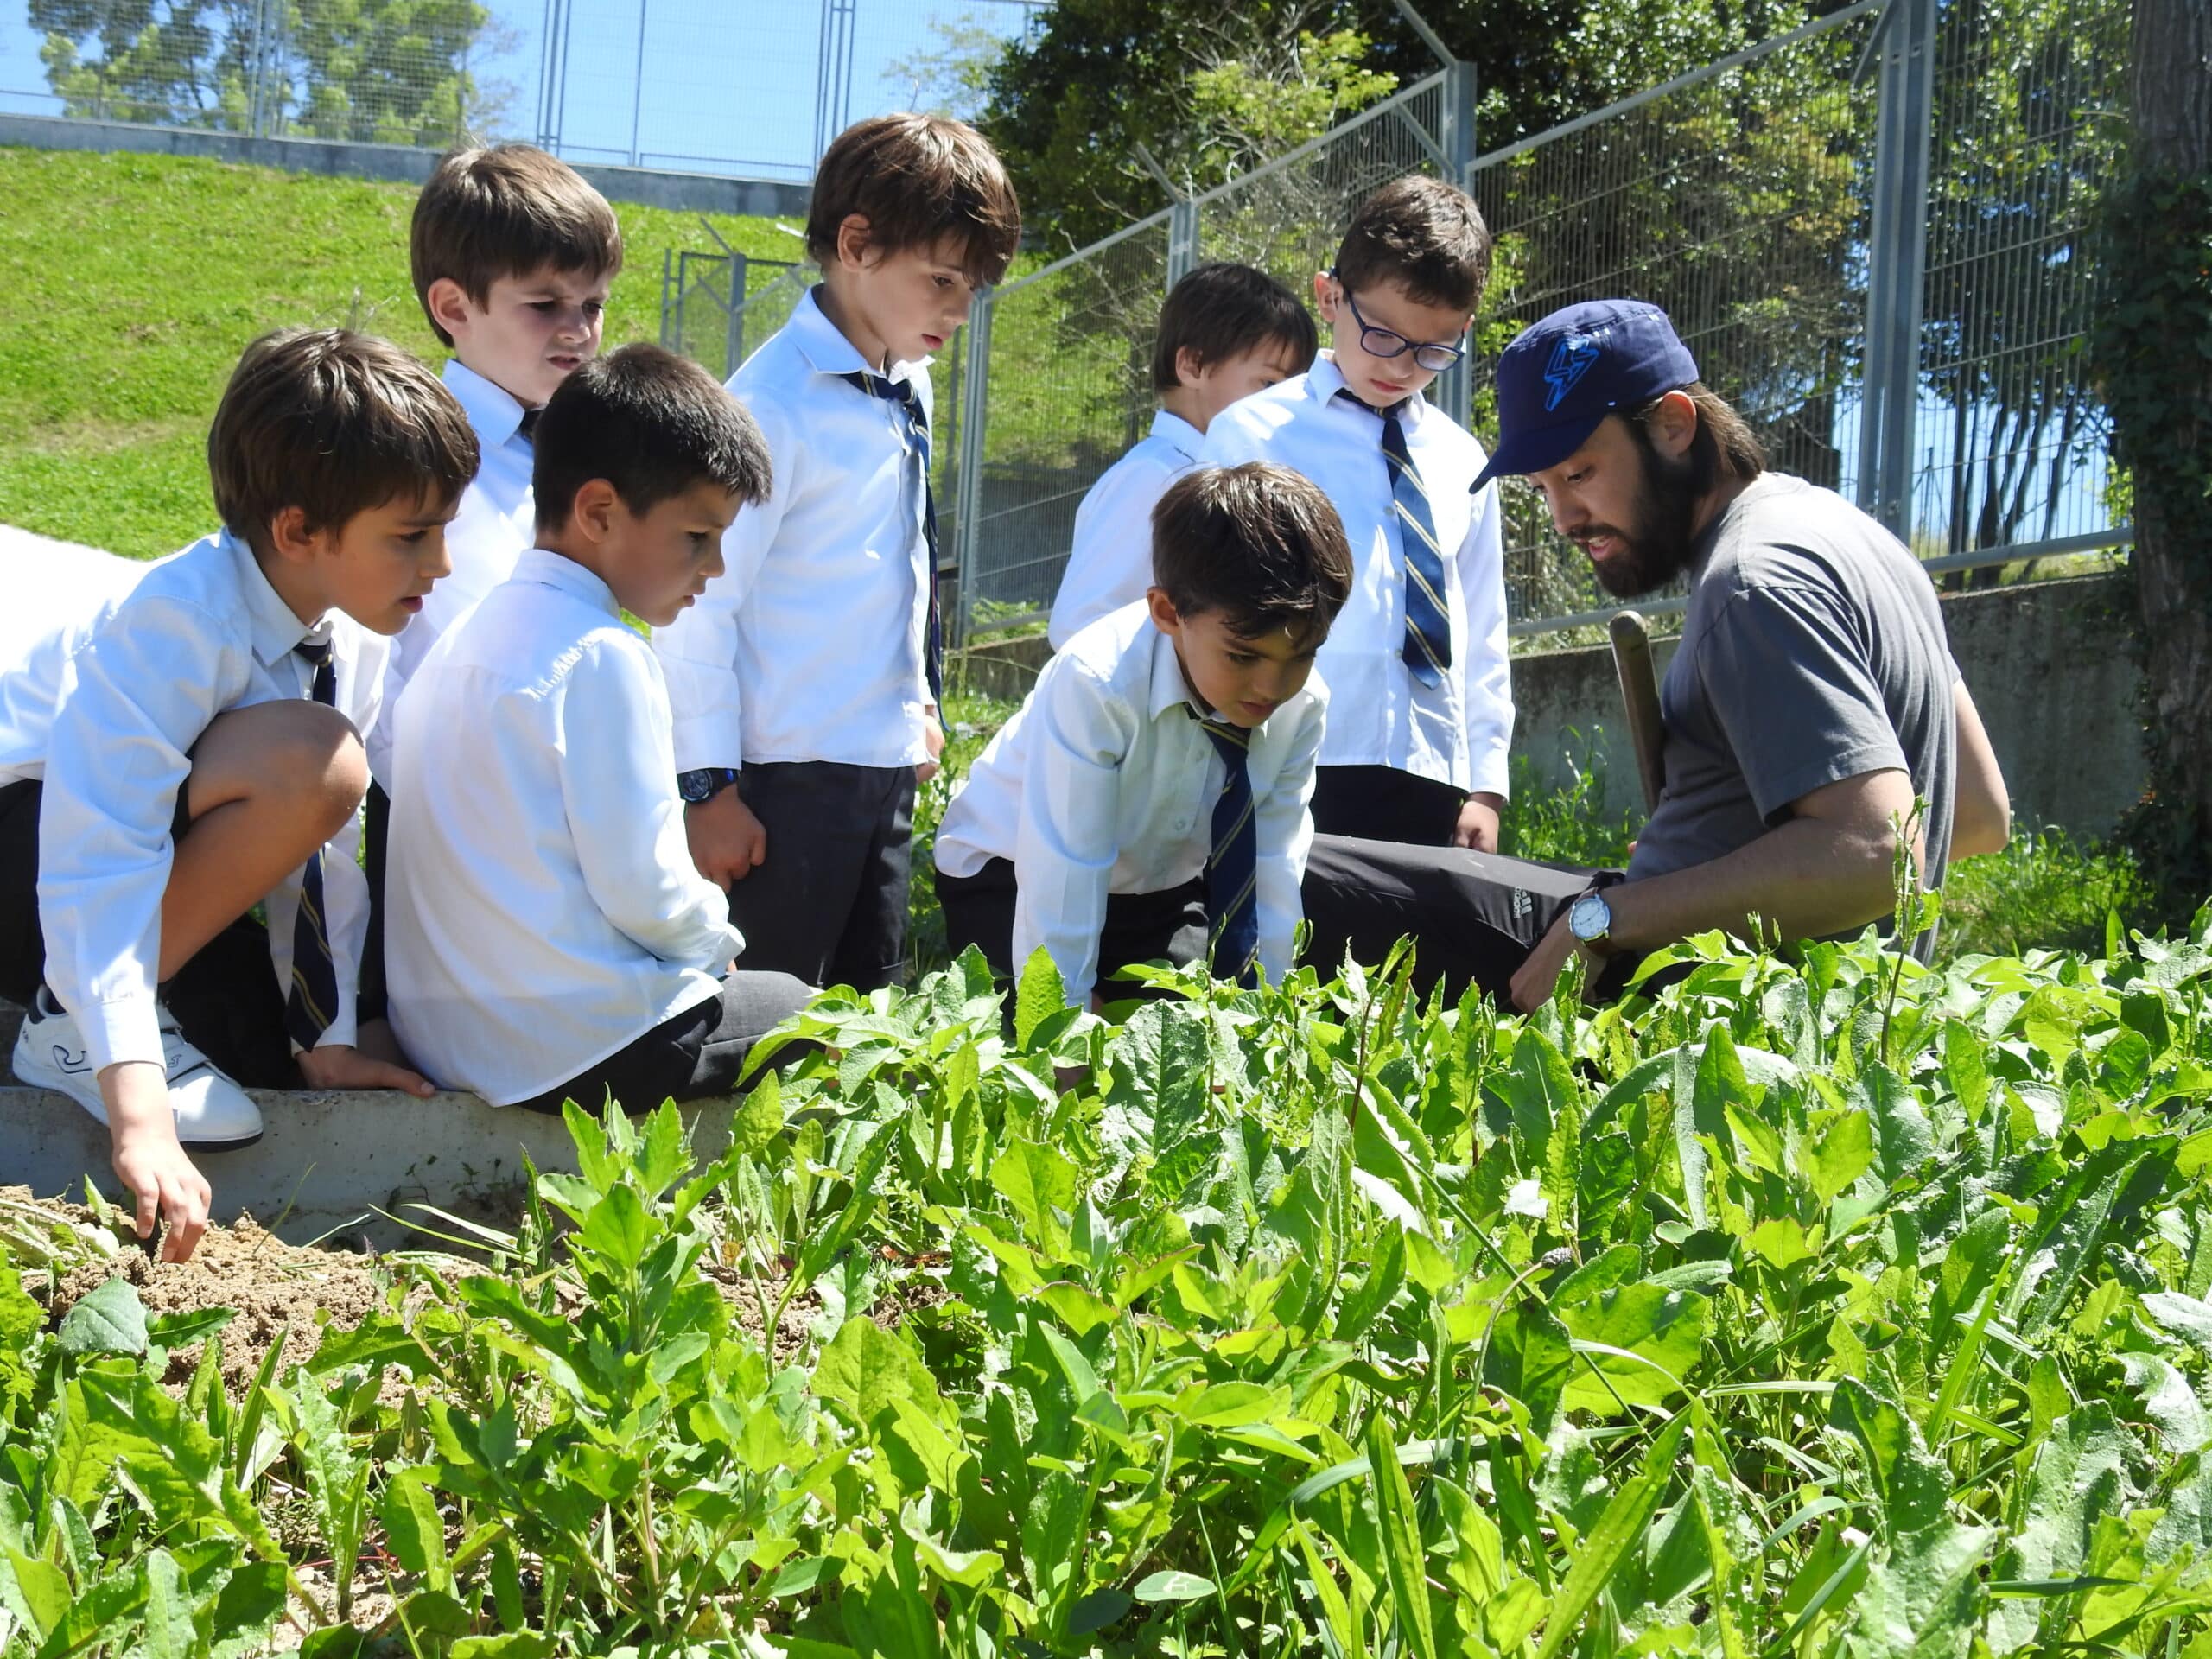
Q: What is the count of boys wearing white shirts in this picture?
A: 7